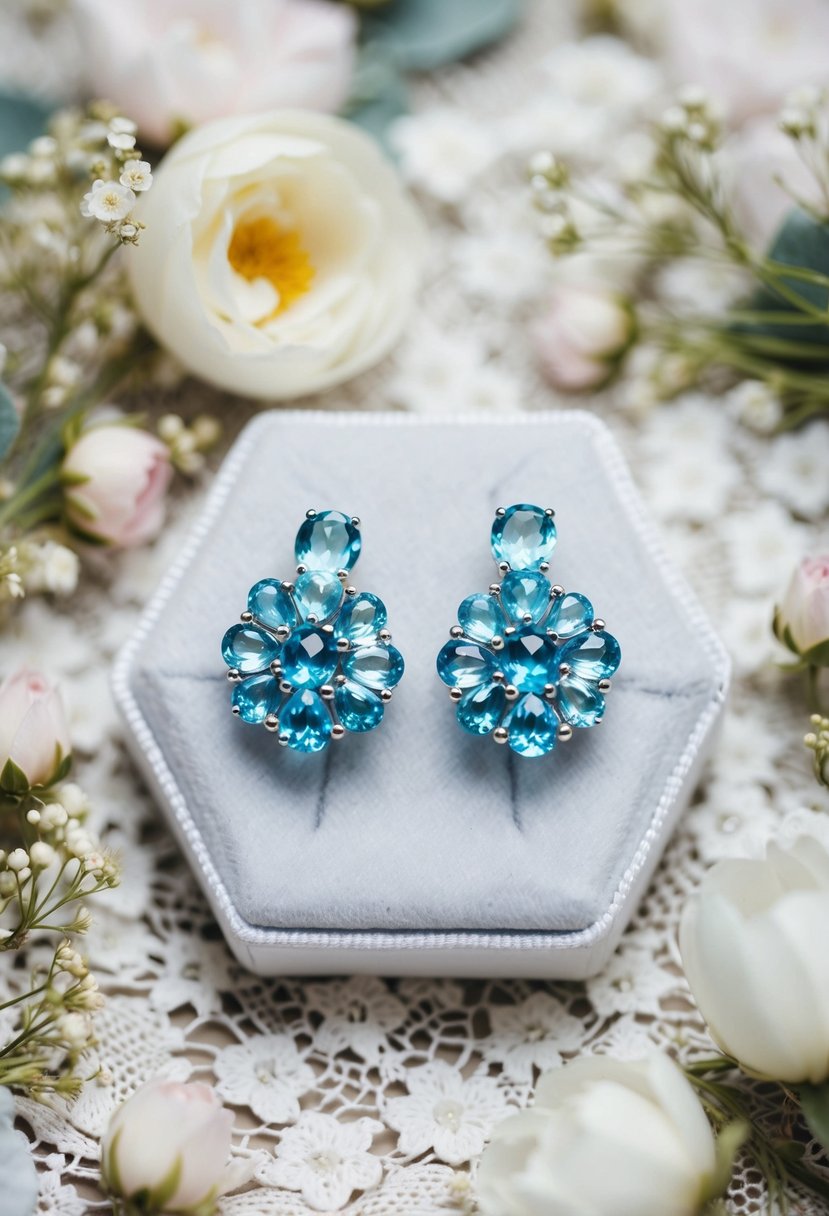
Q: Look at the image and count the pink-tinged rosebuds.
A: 5